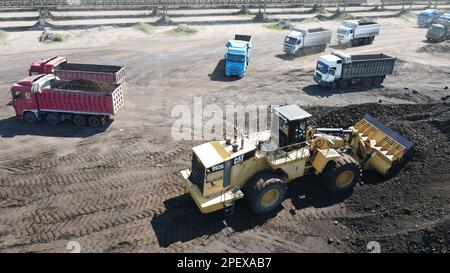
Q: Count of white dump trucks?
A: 3